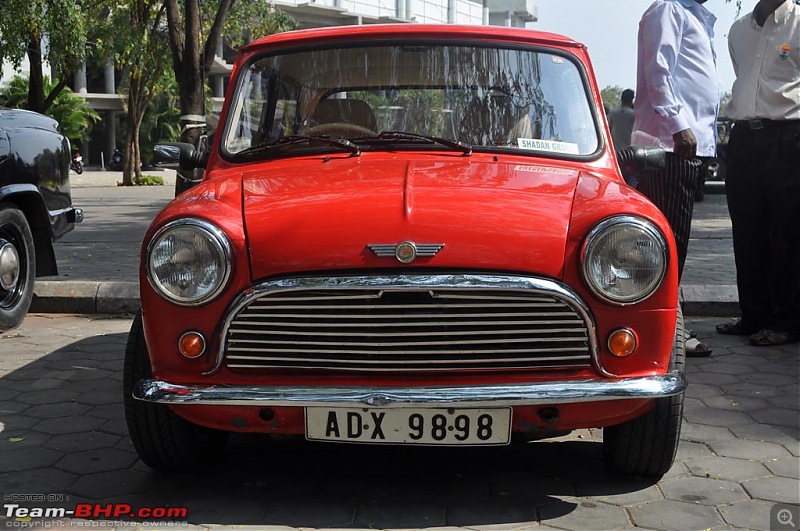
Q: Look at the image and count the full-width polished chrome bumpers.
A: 1